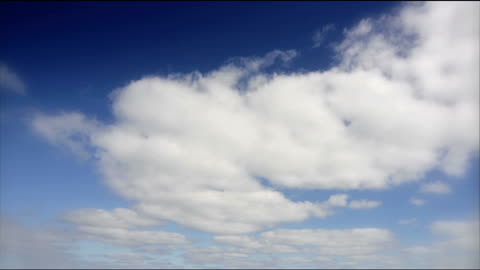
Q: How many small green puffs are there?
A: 0